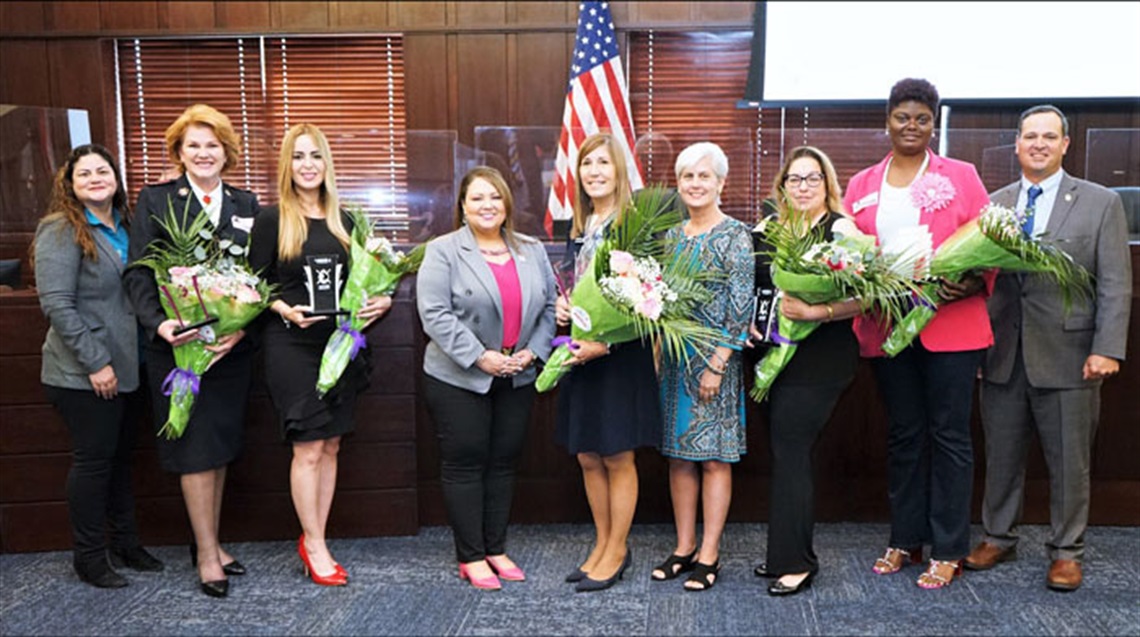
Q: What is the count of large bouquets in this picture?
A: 5